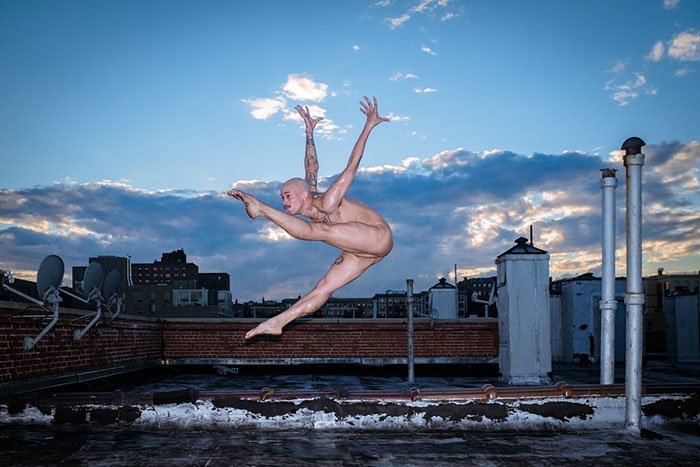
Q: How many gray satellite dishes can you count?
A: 3